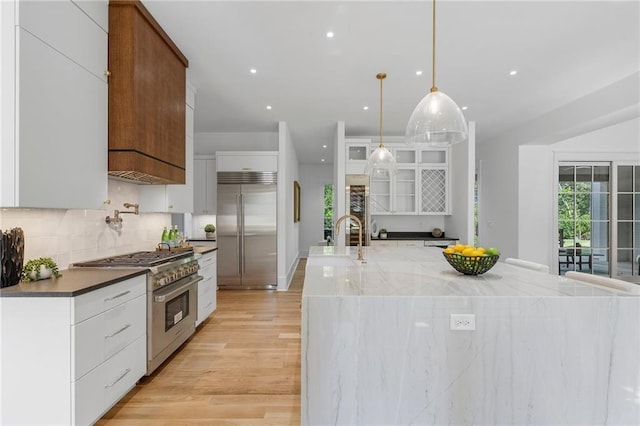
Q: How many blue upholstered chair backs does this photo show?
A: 0